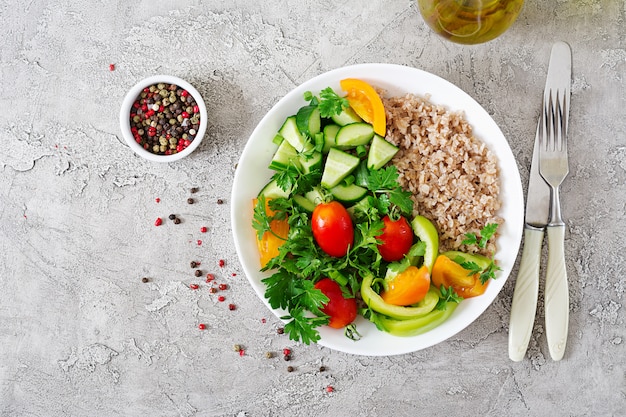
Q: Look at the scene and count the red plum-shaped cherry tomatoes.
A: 3